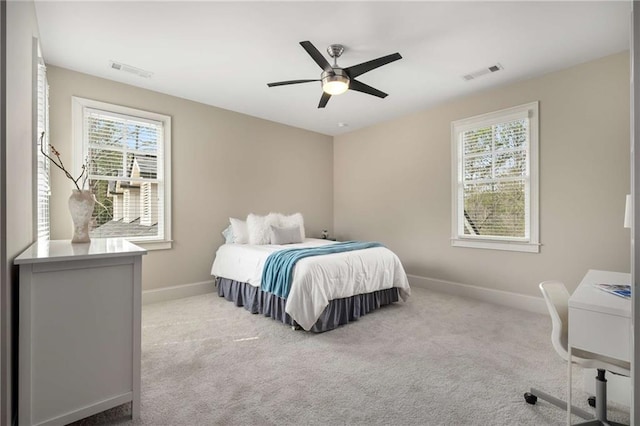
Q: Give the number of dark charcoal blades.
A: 5